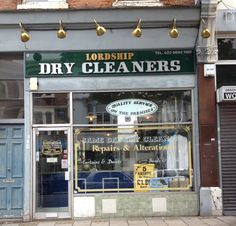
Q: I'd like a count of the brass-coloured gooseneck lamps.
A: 6